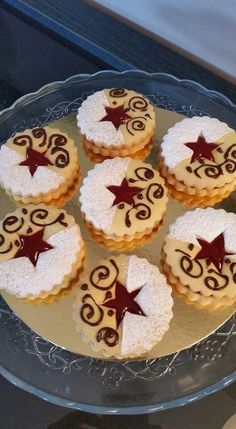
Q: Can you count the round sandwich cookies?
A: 7